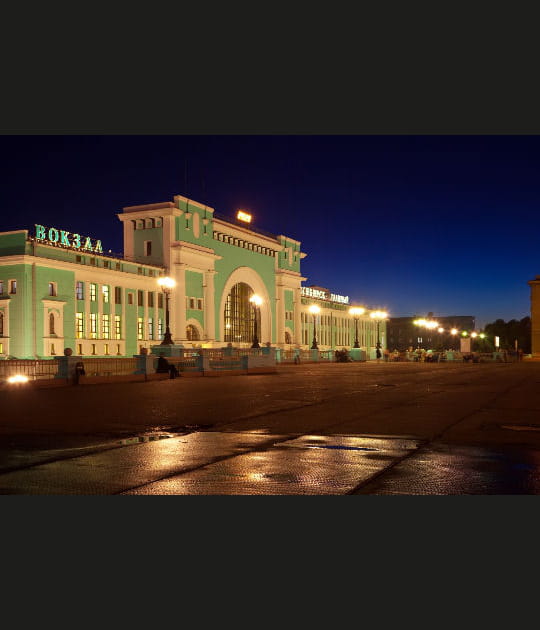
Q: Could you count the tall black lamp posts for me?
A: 5